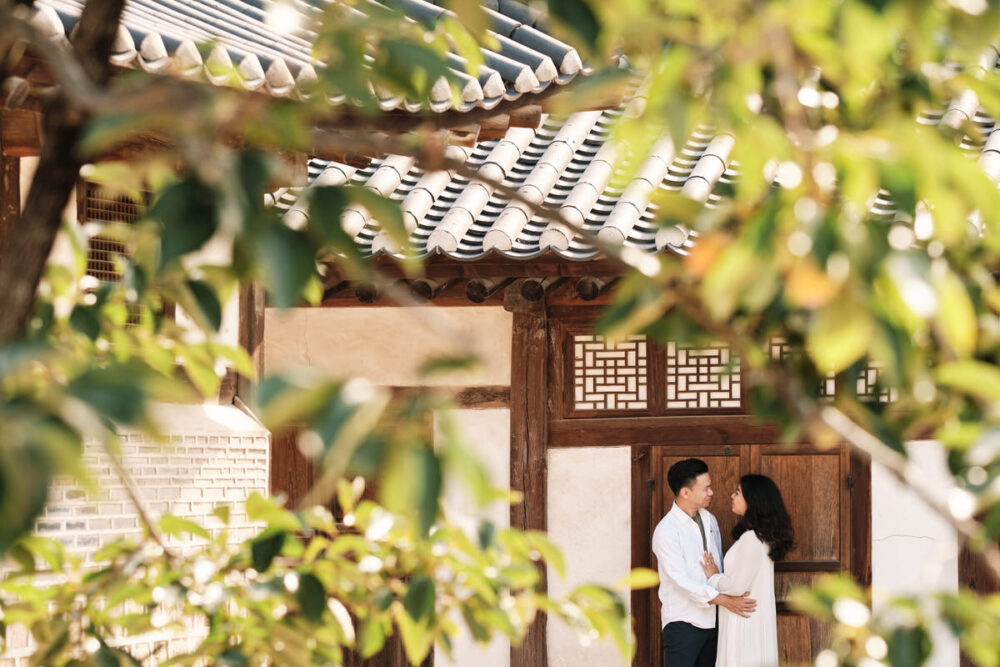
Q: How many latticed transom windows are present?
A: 4